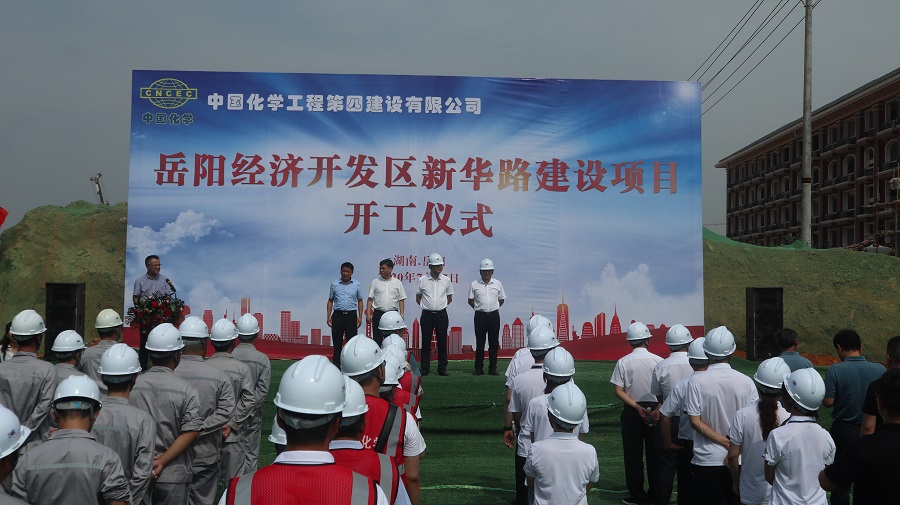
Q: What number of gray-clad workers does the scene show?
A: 10